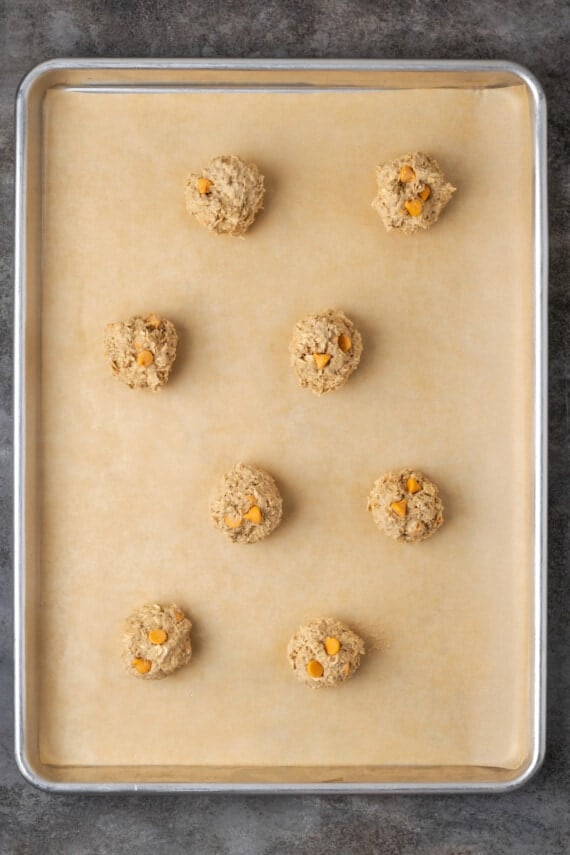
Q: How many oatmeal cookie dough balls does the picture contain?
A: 8